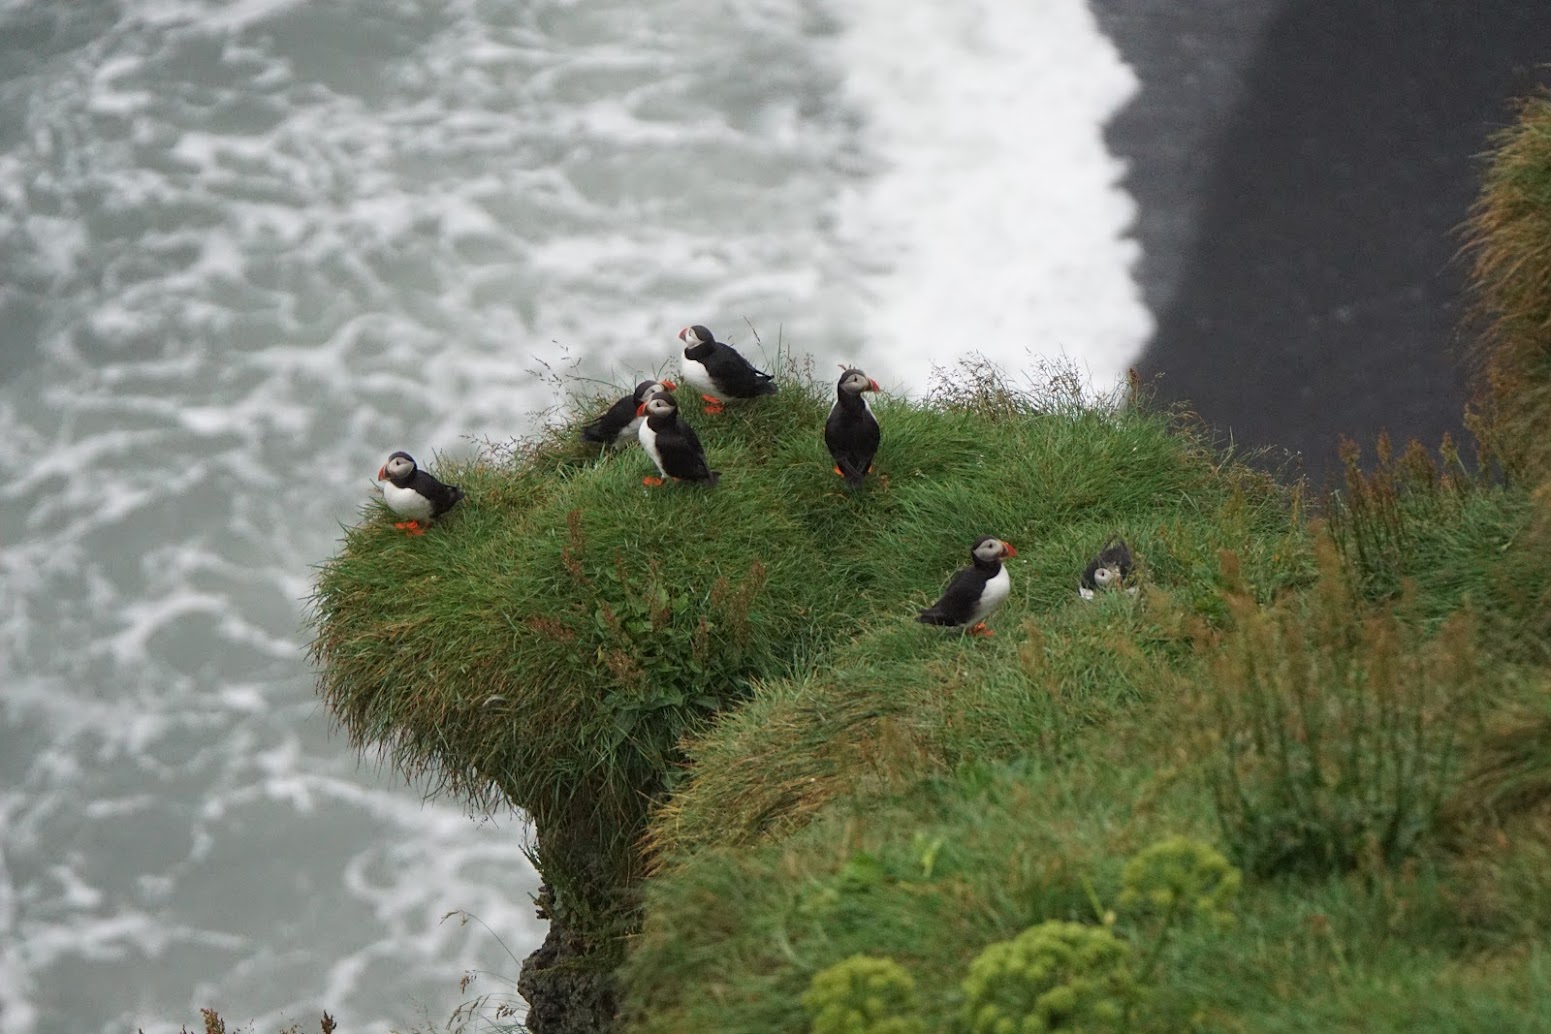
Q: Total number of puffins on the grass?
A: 7